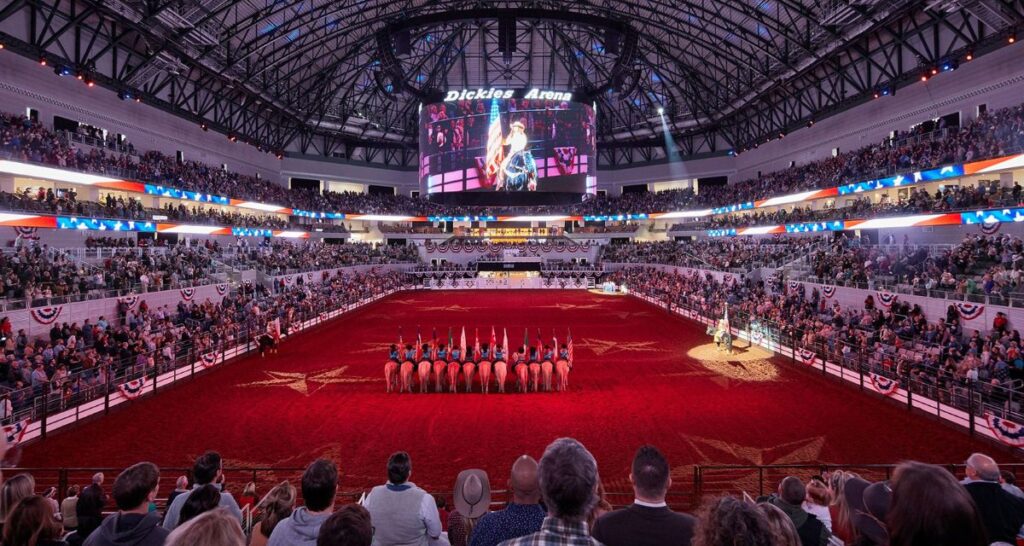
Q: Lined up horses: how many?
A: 12